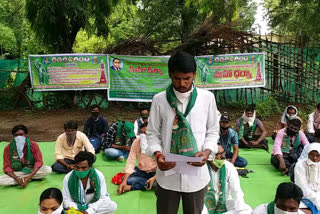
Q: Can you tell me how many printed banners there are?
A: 3